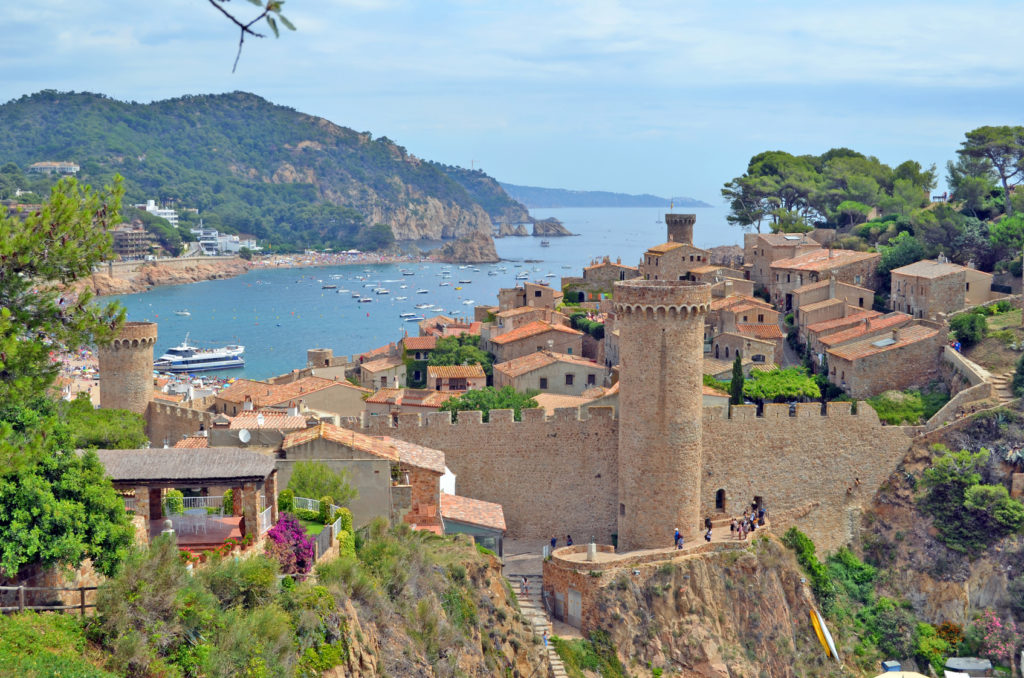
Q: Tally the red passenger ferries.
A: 0